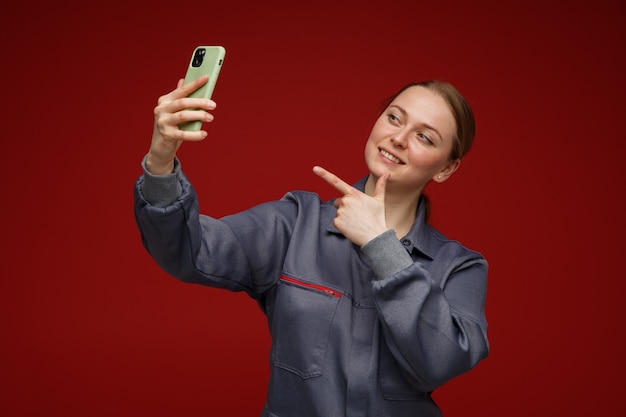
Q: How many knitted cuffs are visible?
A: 2